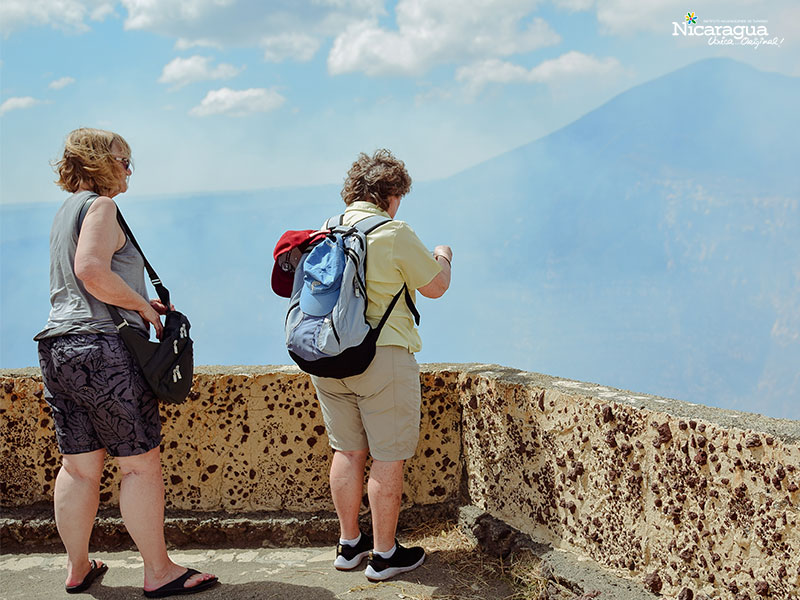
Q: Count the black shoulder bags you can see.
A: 1